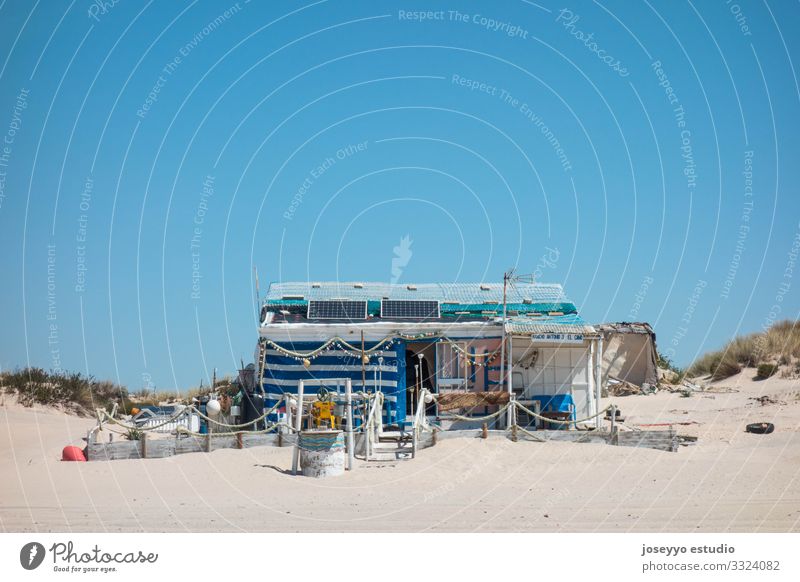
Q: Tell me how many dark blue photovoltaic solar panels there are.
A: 2